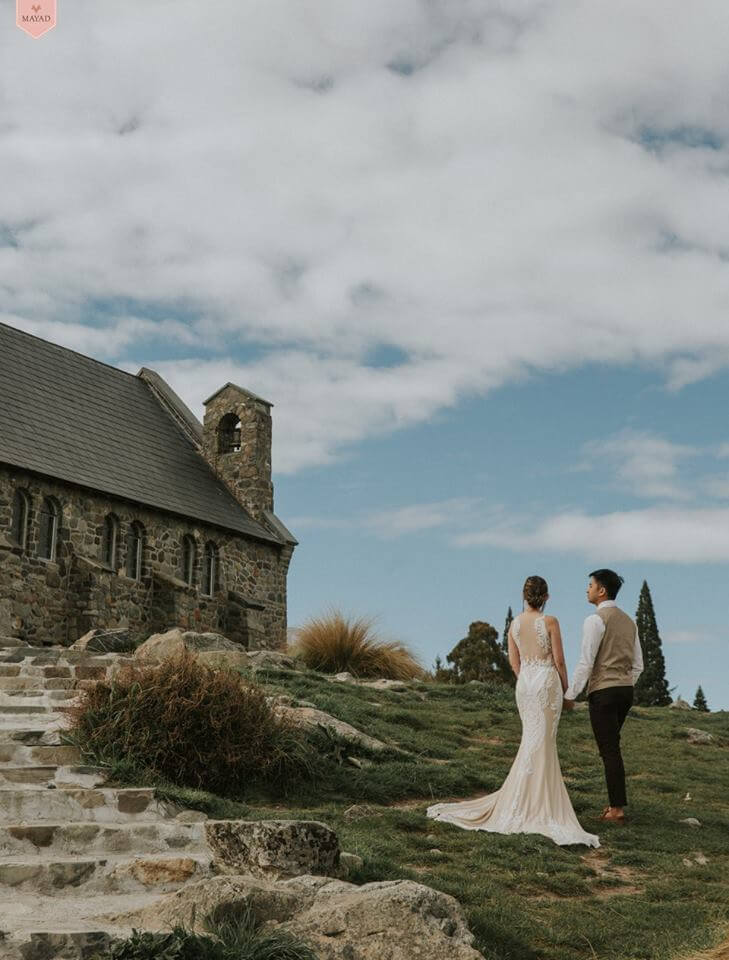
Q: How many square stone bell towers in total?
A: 1